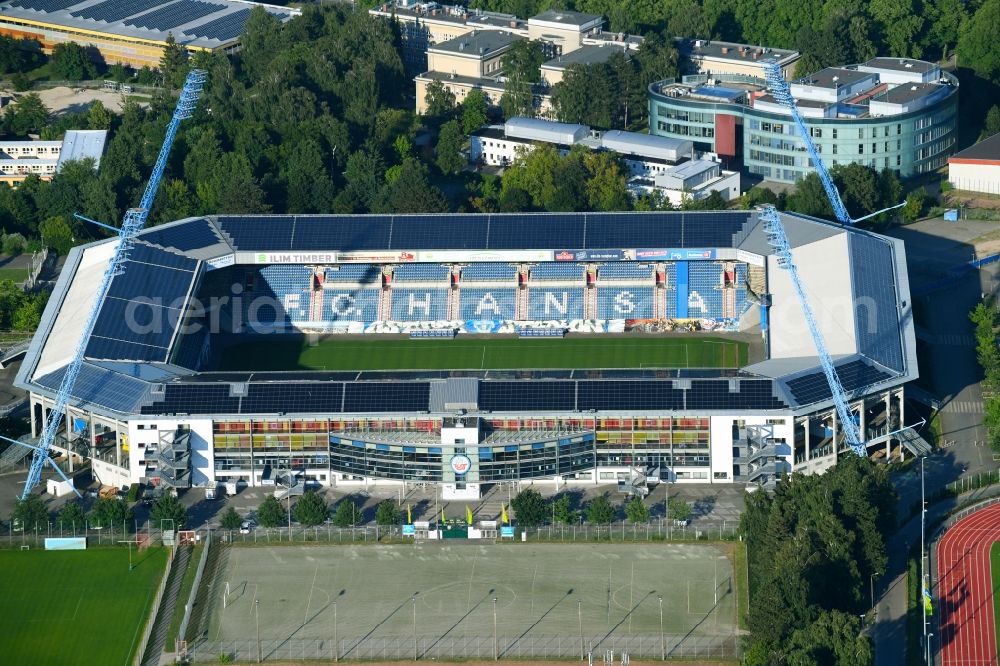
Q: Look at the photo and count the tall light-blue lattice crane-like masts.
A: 4